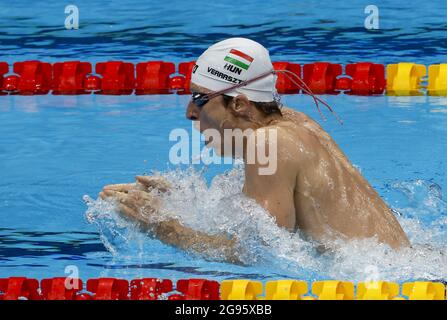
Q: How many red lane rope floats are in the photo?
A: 14